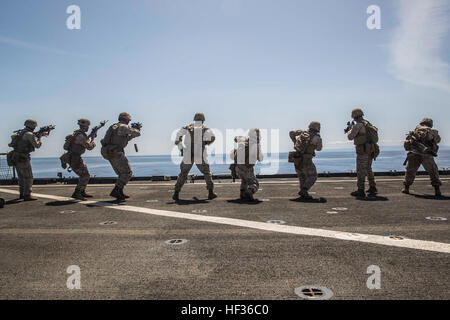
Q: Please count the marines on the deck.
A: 8